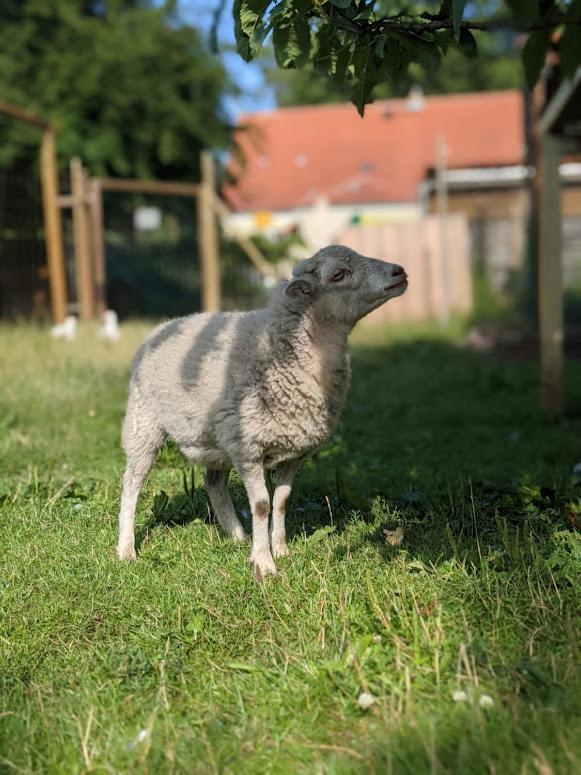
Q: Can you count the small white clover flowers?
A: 3